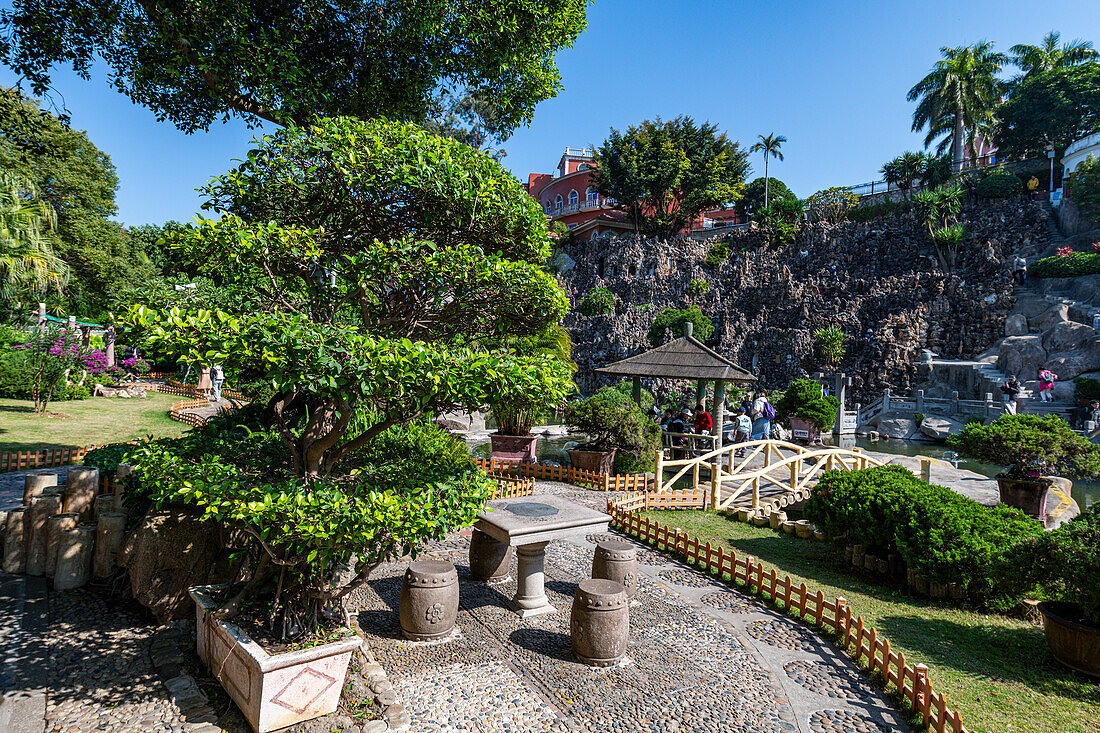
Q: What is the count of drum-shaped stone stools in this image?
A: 4